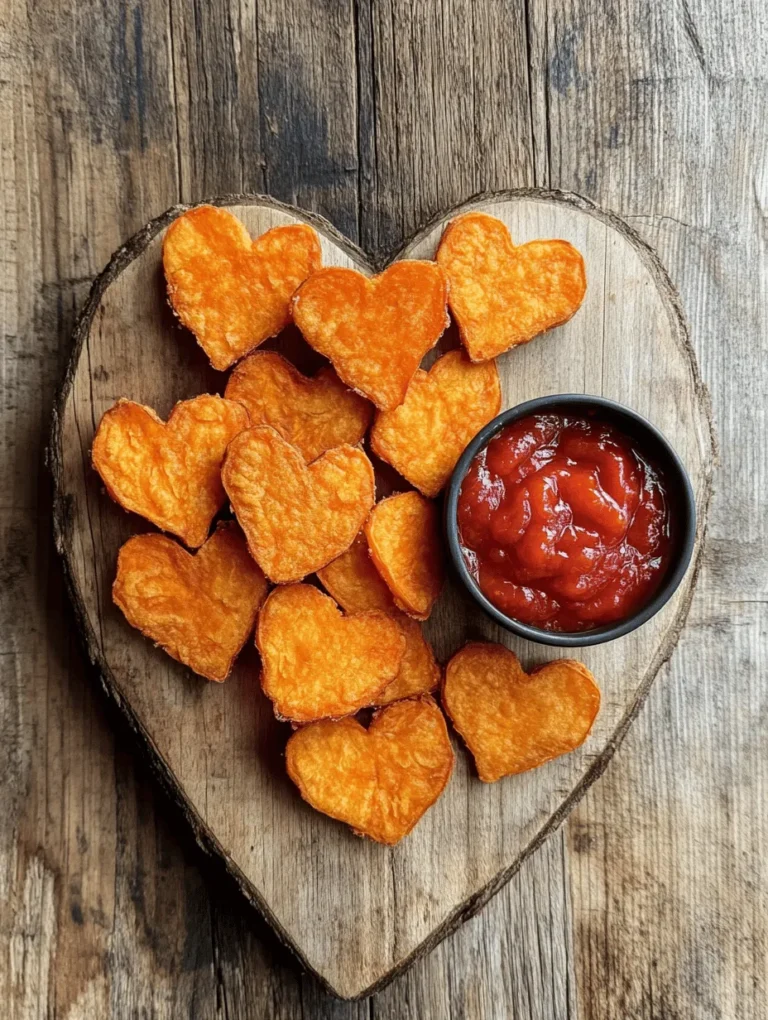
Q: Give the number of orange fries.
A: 13